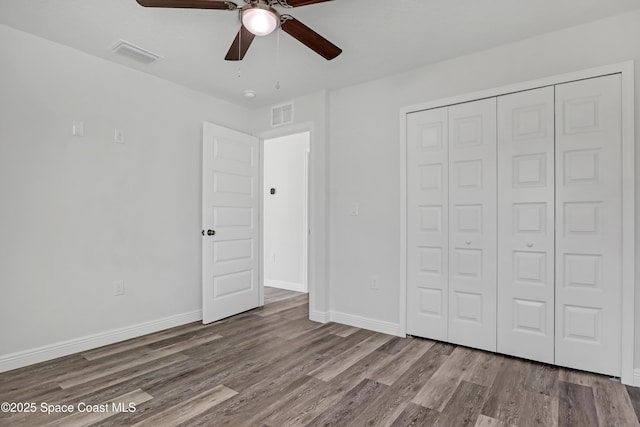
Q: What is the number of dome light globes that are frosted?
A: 1